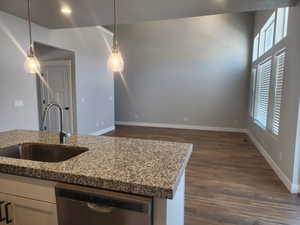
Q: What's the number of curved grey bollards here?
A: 0